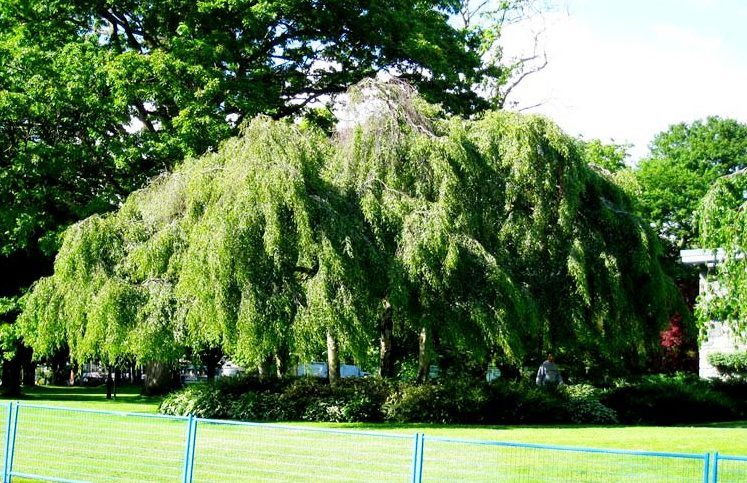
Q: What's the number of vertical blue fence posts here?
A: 8